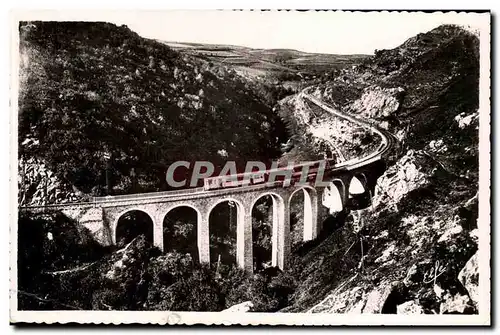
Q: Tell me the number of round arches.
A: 7